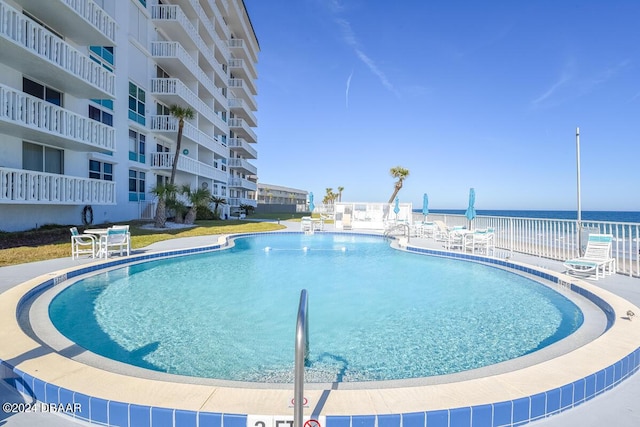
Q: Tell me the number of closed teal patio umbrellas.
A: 4